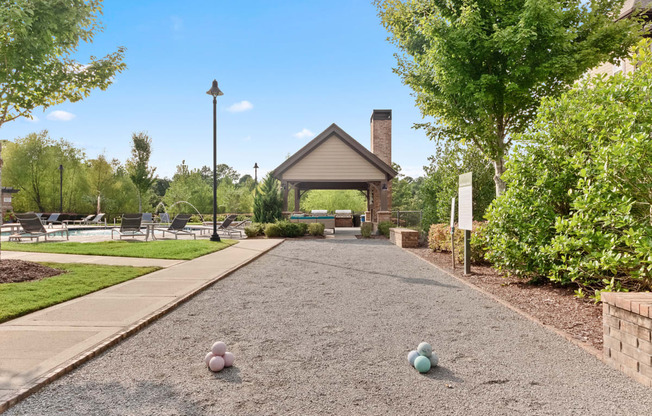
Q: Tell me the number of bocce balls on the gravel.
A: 8